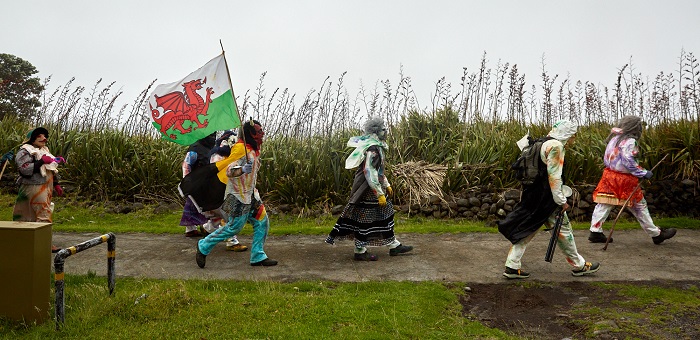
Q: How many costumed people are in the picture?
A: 7